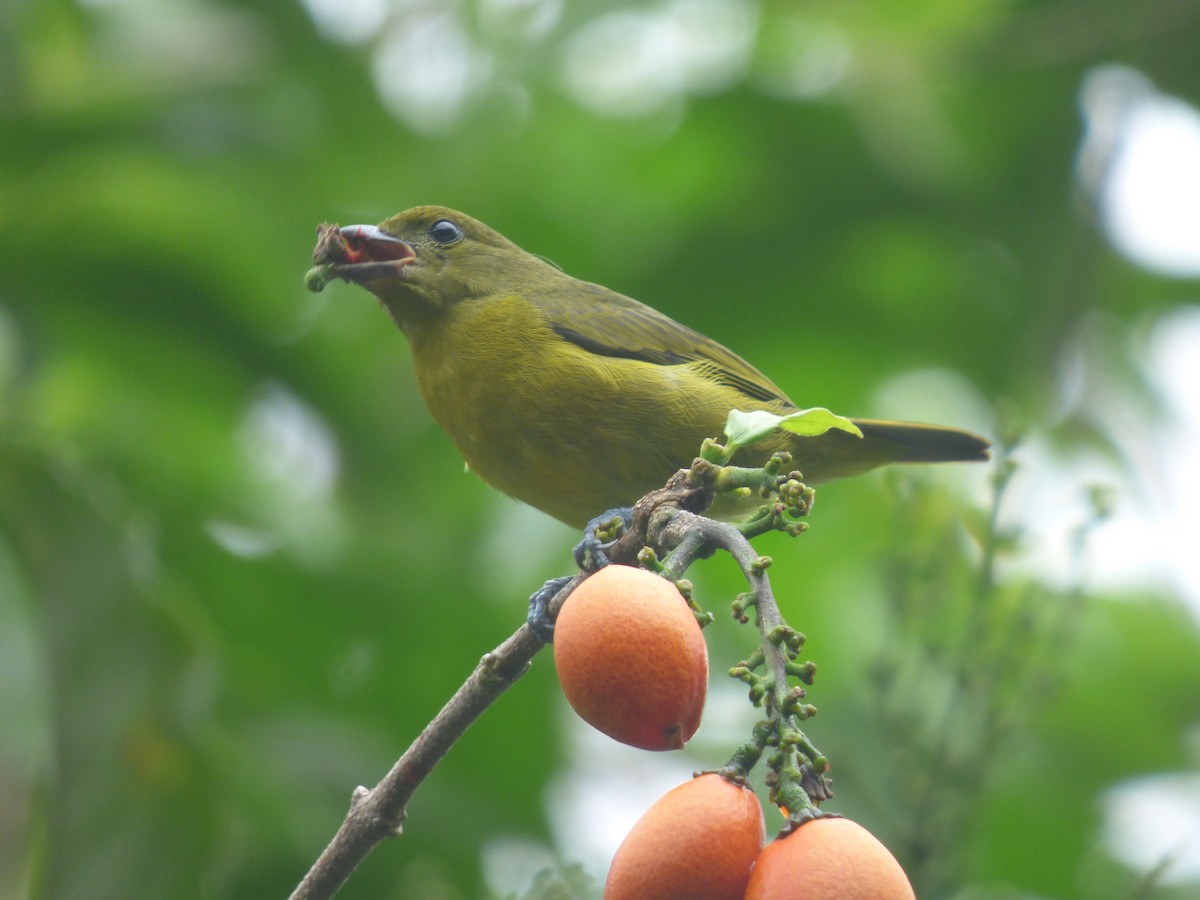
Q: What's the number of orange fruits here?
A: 3